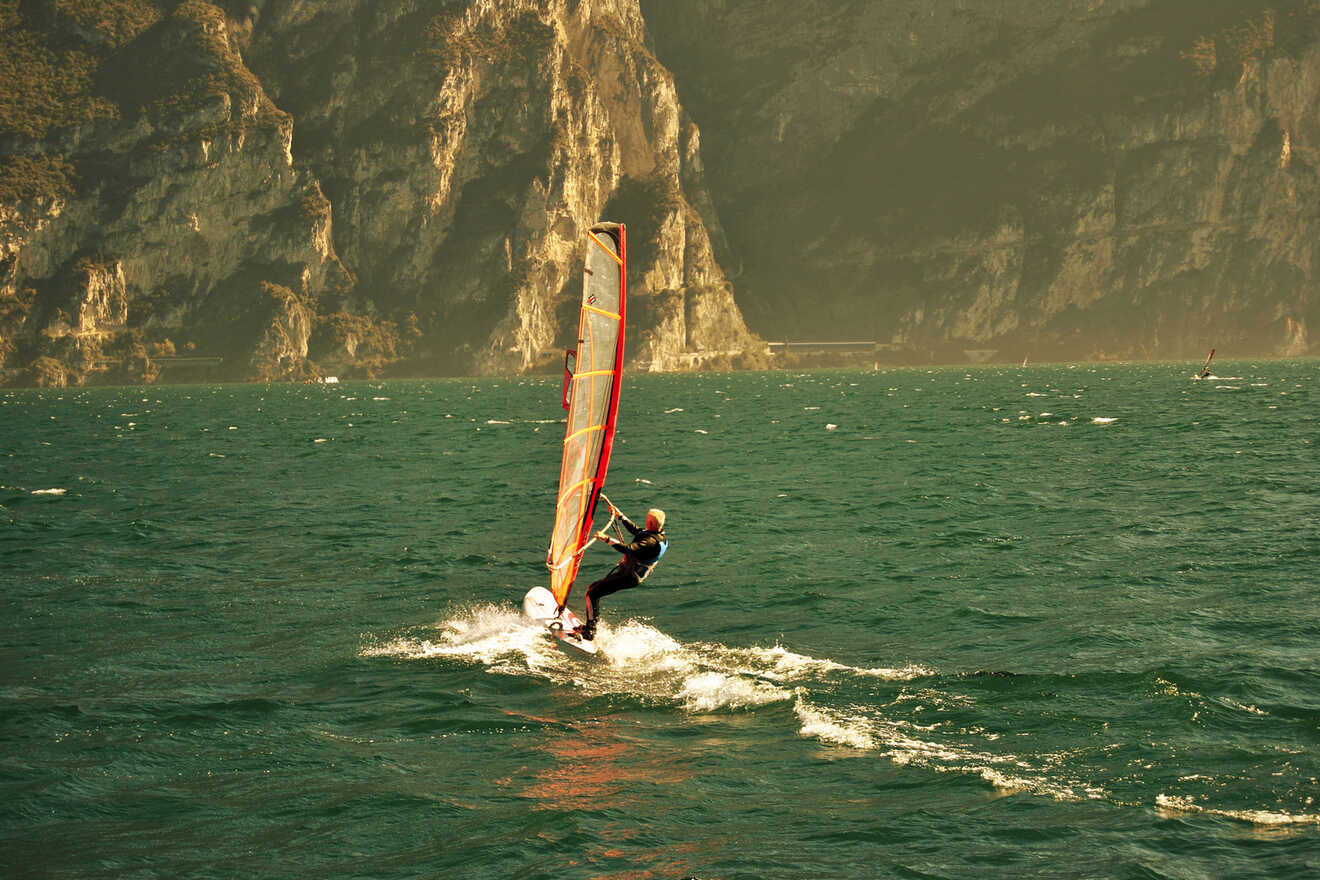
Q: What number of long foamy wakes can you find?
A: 1